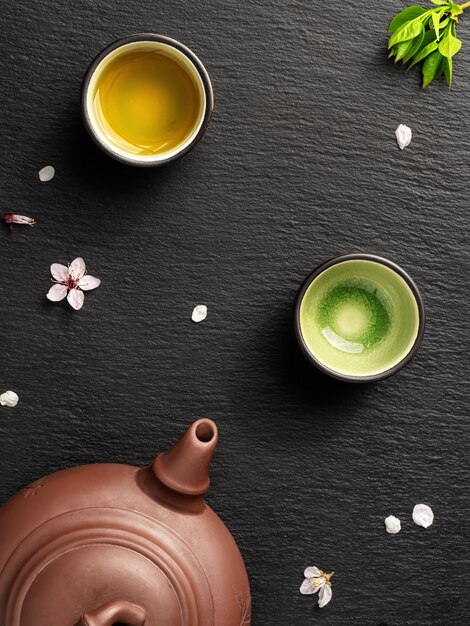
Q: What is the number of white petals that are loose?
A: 6